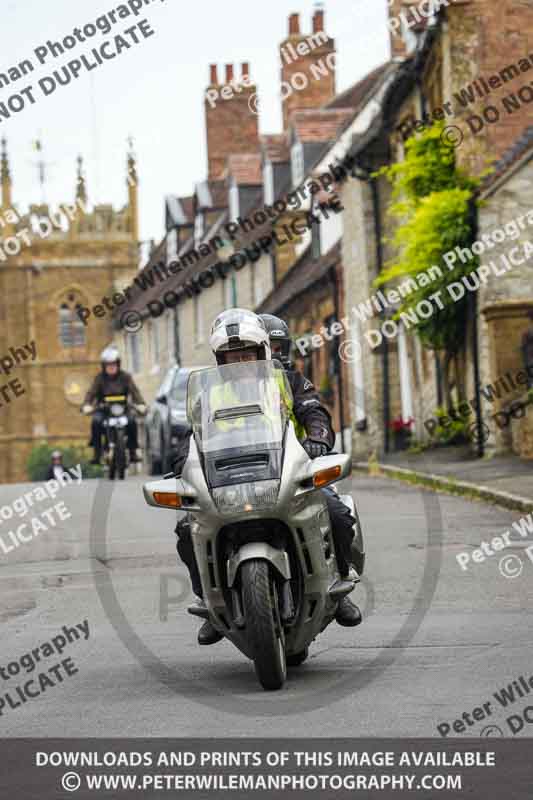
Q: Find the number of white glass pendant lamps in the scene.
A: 0